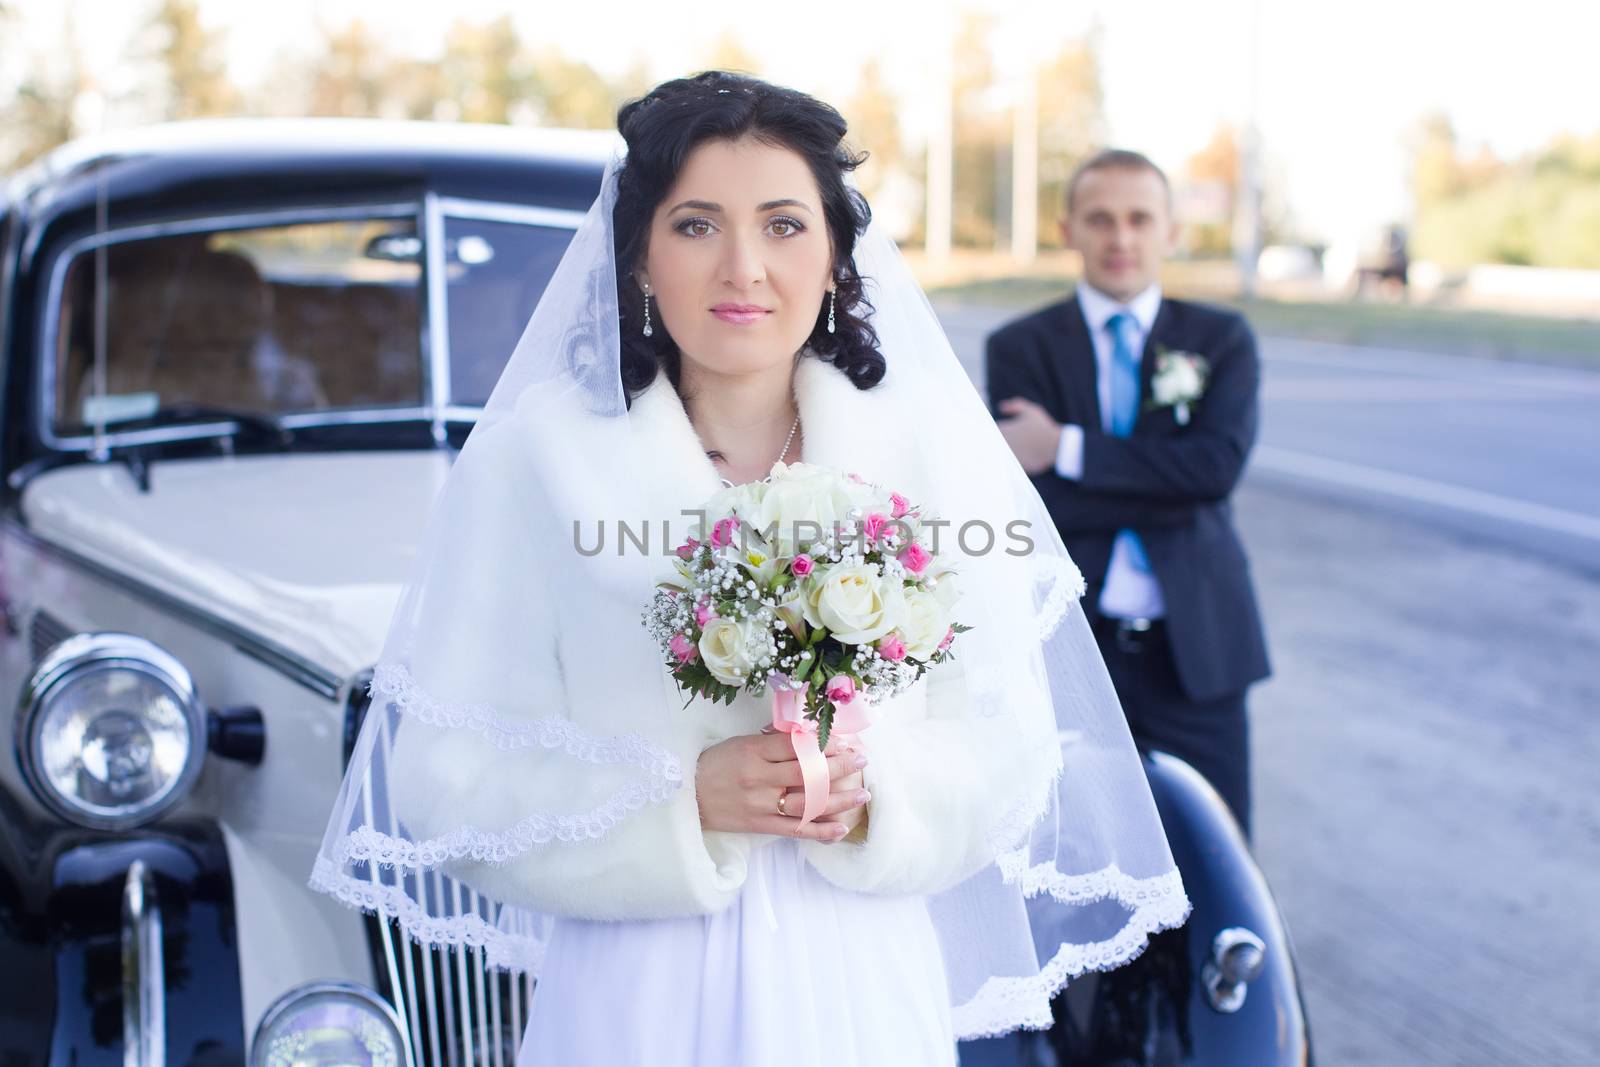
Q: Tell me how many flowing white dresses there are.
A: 1